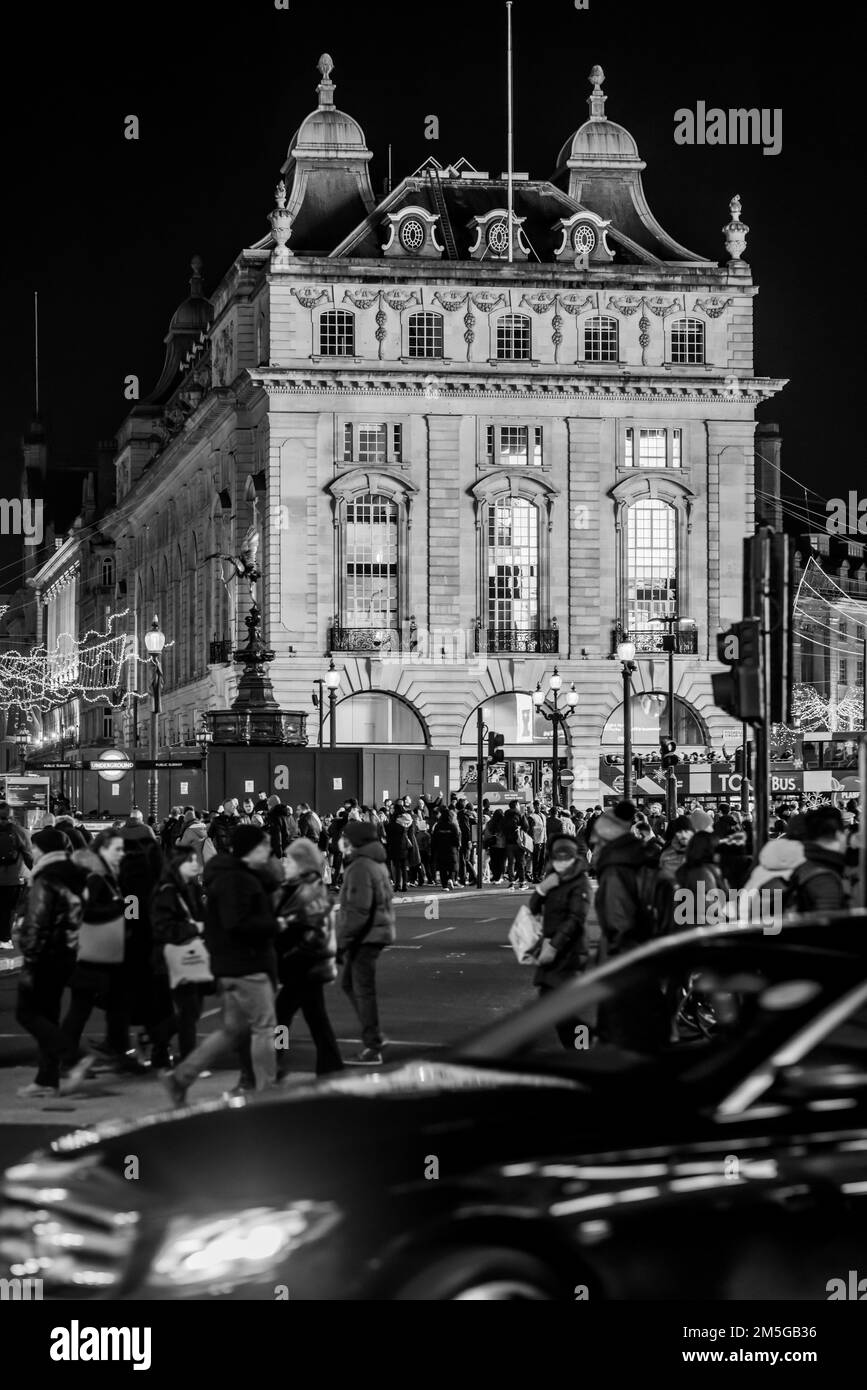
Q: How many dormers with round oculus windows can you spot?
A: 3